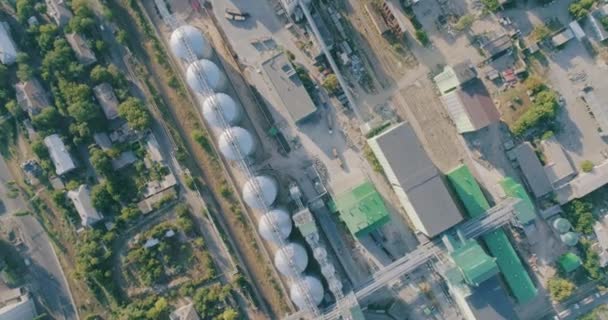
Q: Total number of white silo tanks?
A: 8